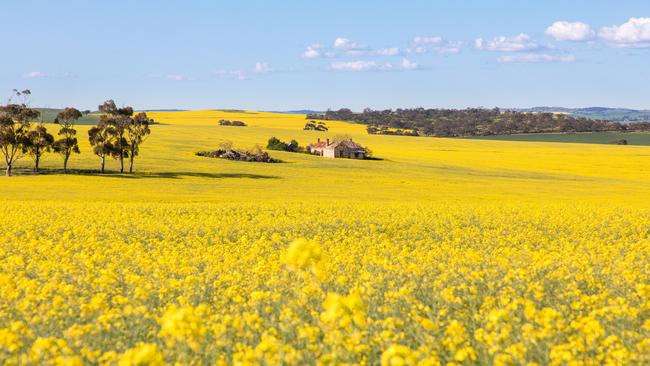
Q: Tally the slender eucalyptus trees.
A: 6